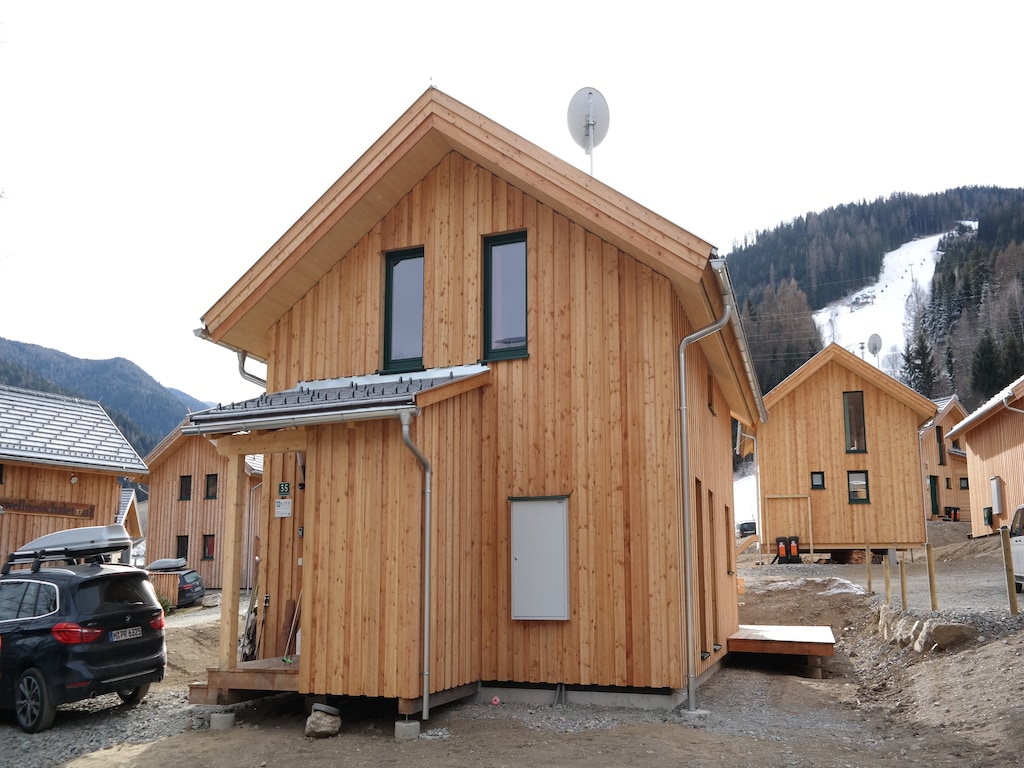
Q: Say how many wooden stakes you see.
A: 5